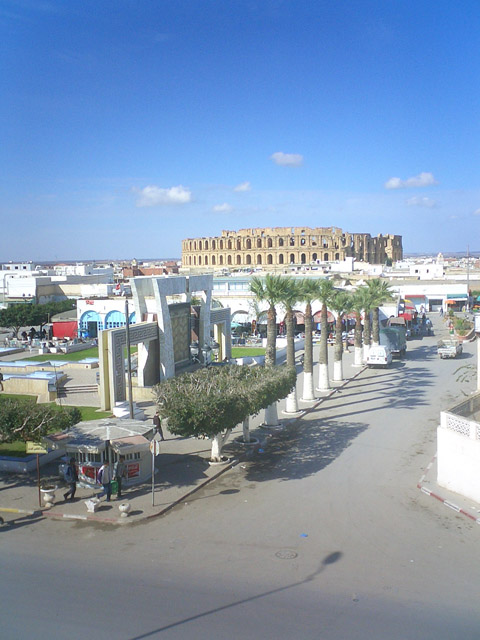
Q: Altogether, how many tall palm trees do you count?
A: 8